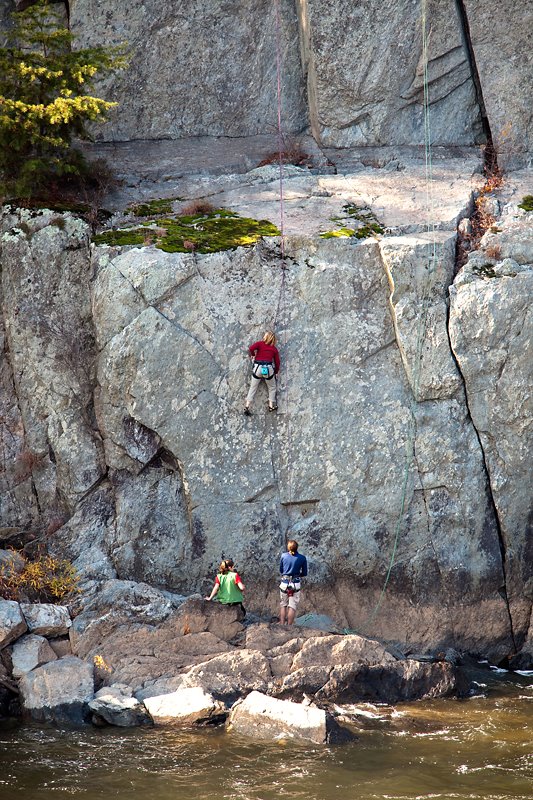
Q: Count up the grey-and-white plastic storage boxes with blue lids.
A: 0